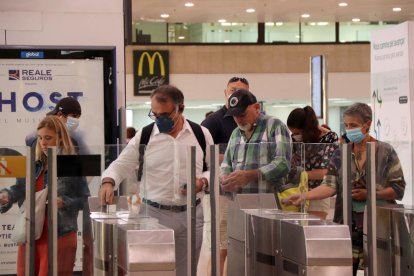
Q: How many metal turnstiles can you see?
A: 3